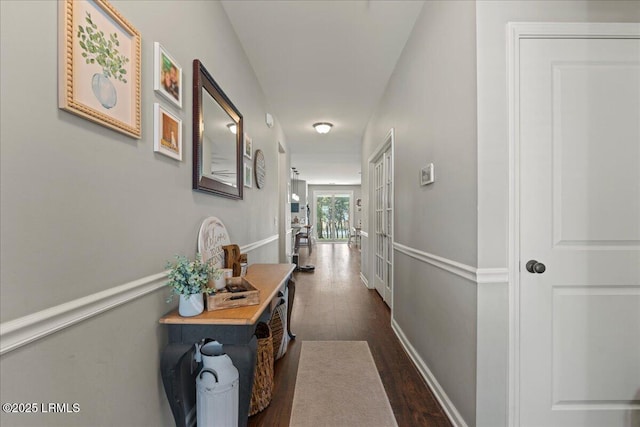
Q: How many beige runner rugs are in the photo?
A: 1